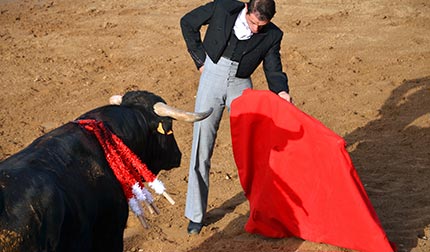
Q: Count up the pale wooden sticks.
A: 4